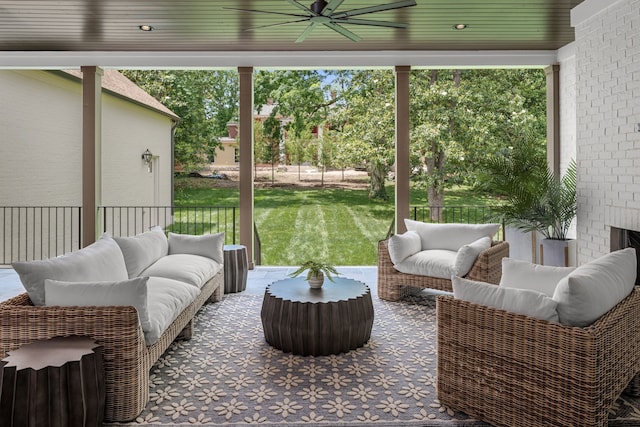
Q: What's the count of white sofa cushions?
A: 13